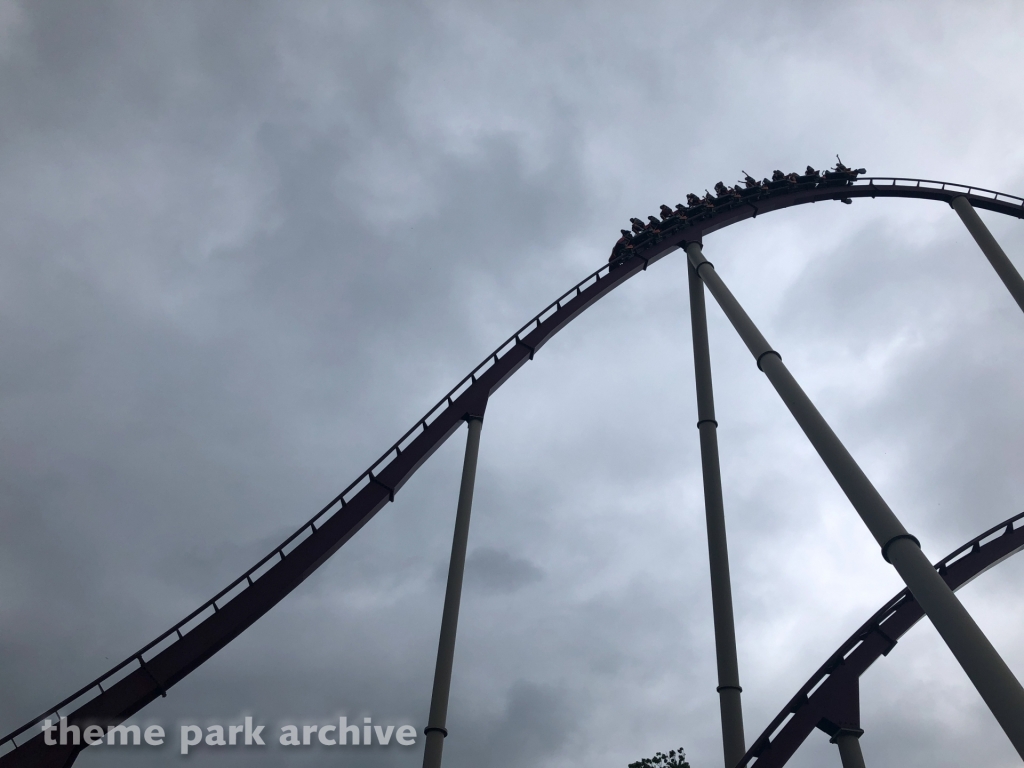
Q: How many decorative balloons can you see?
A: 0